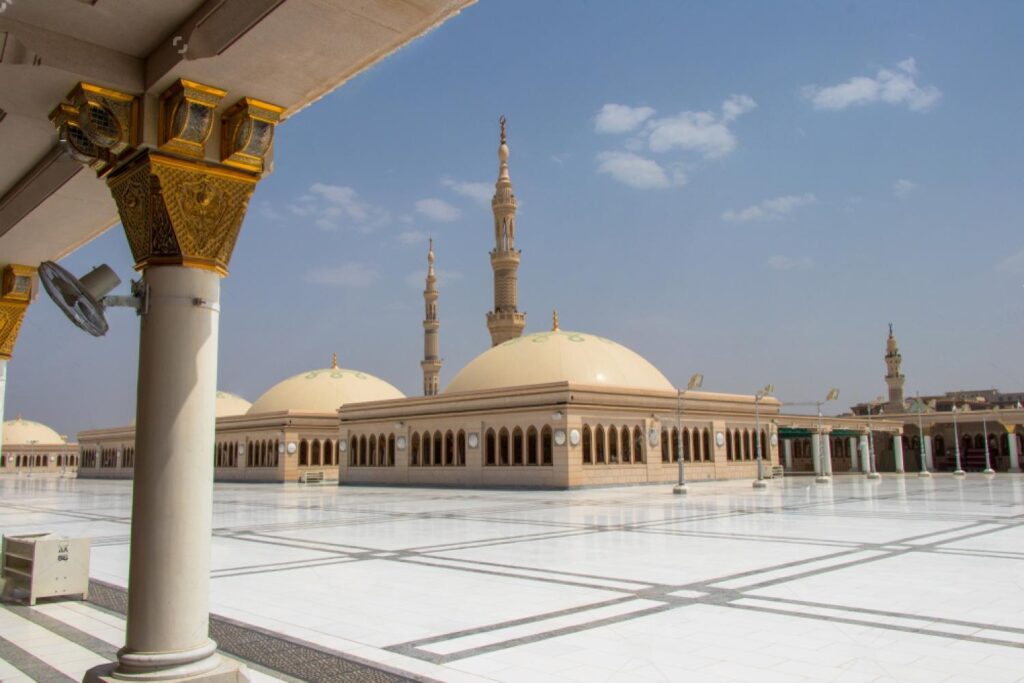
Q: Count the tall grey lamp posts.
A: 7